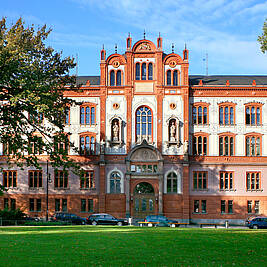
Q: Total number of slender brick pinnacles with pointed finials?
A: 4